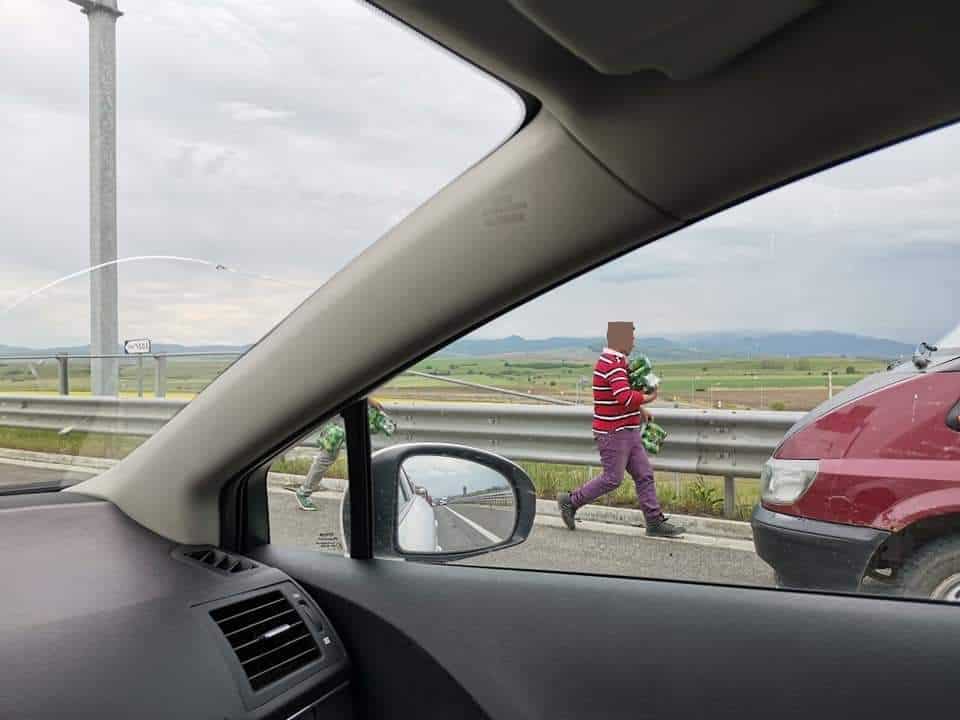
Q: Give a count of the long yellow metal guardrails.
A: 0